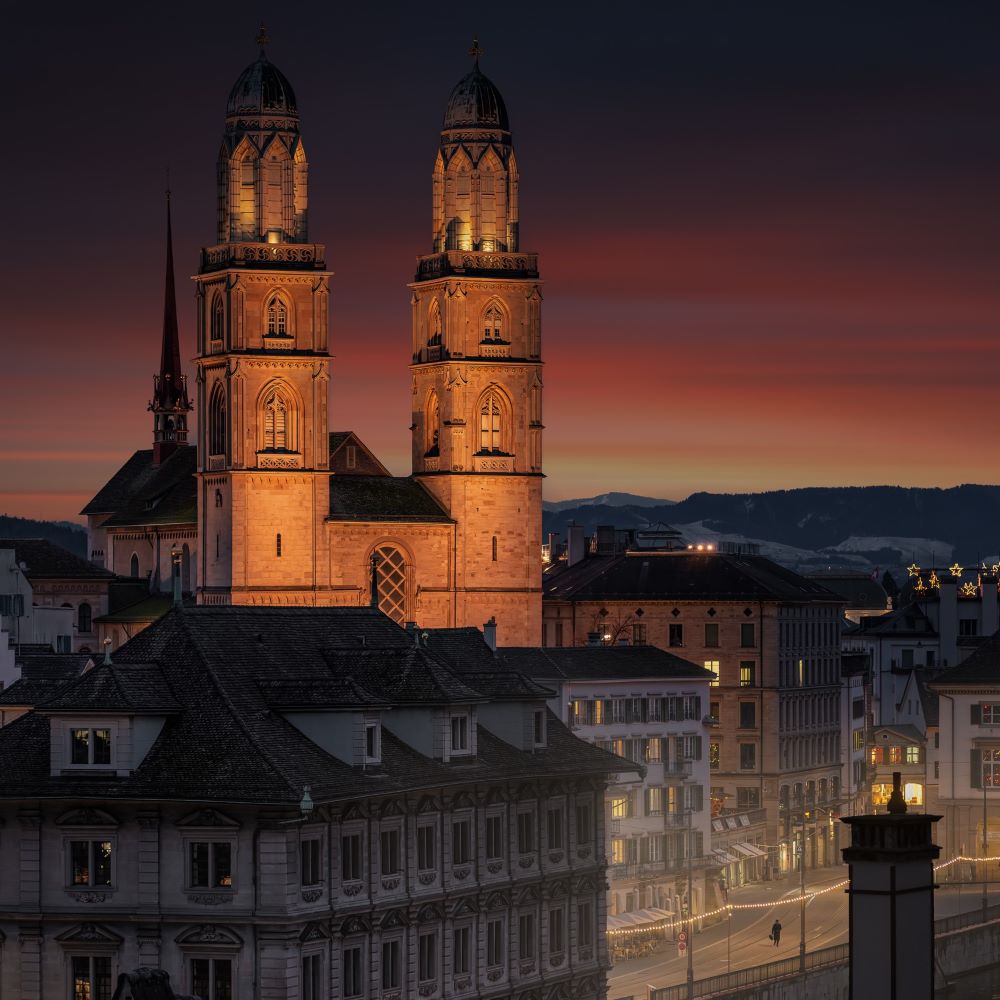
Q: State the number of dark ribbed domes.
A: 2